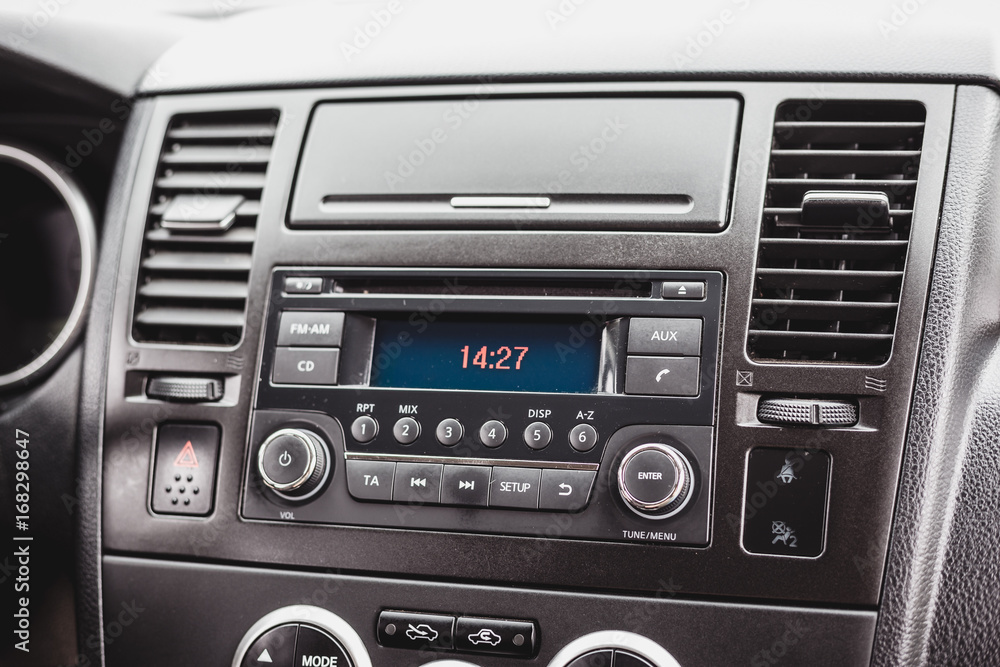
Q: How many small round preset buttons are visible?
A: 6